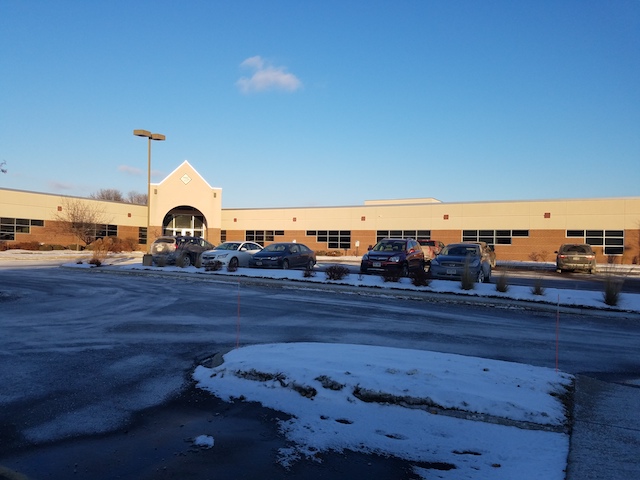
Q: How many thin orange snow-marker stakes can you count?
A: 2